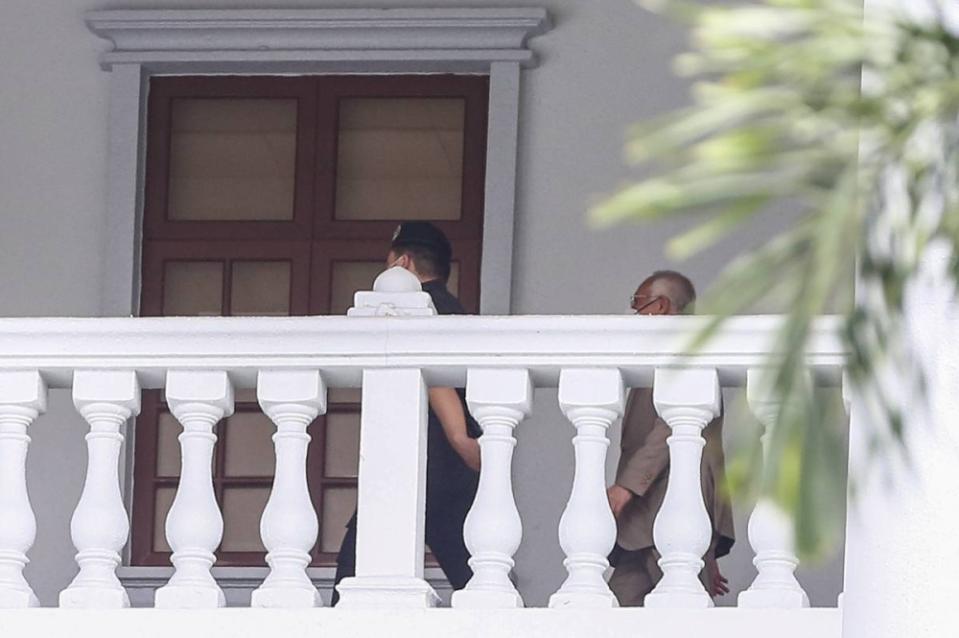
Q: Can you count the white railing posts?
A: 9